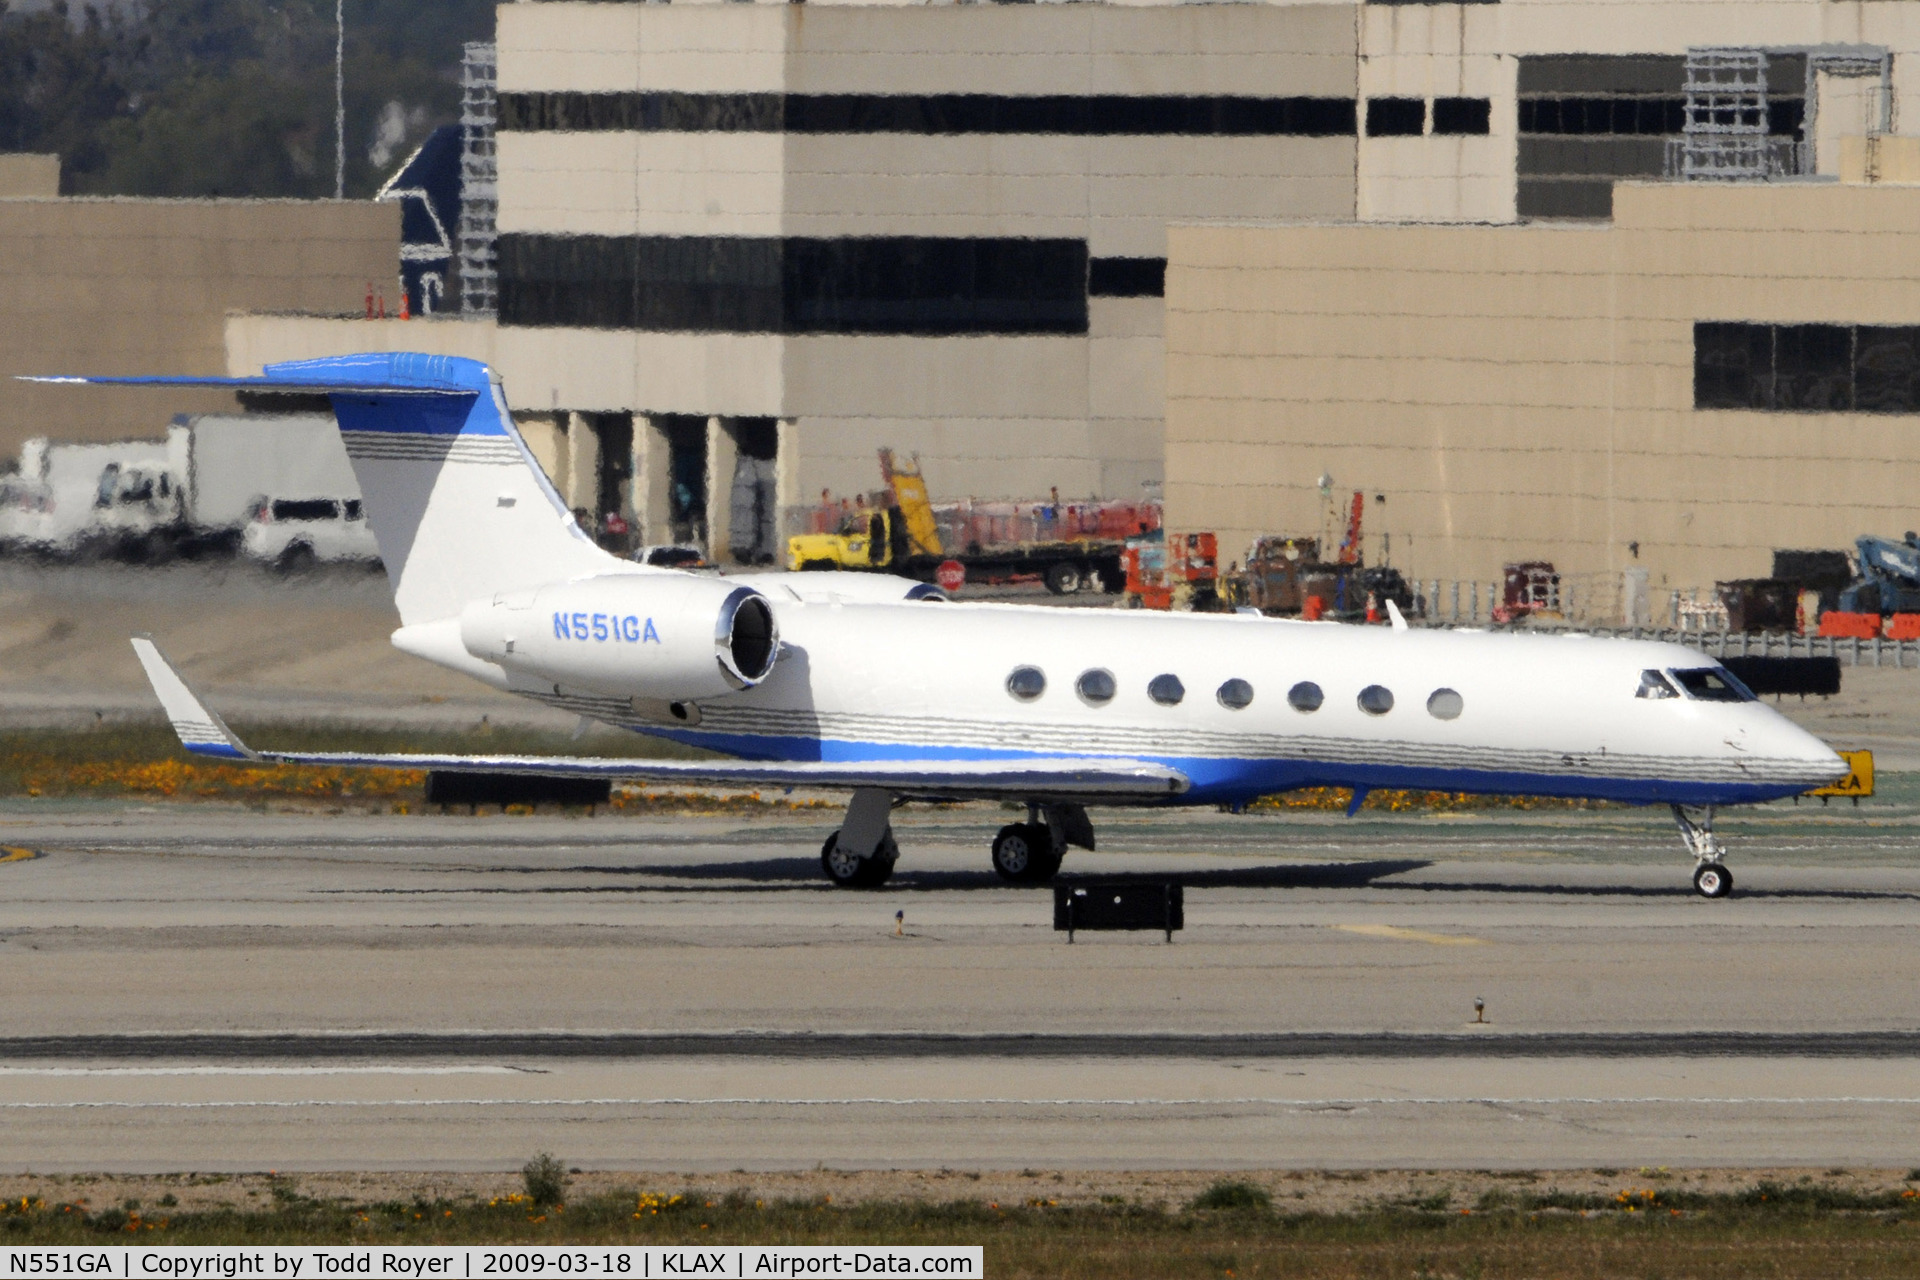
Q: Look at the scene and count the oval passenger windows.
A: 7